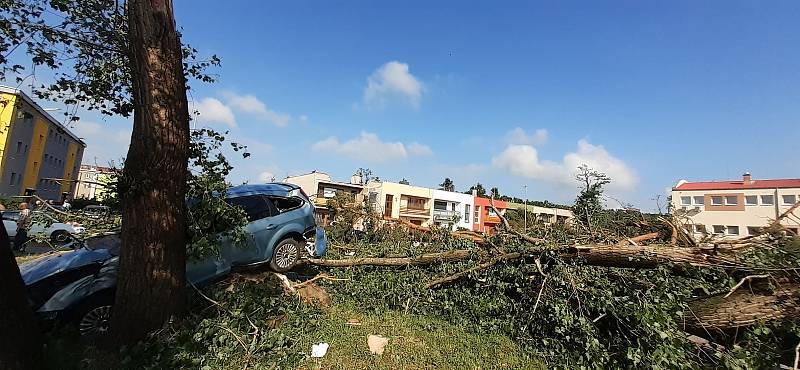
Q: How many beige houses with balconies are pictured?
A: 2